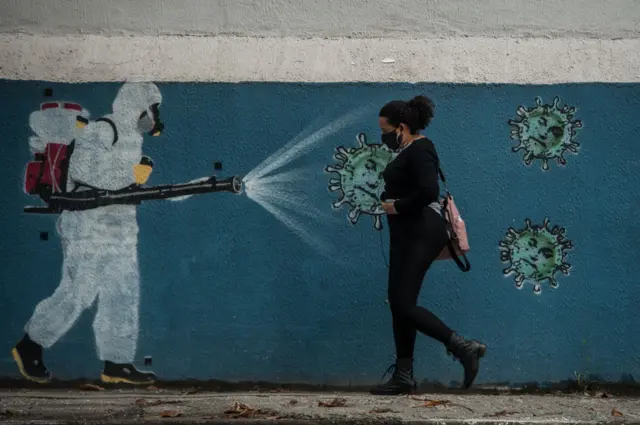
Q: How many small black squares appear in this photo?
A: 4